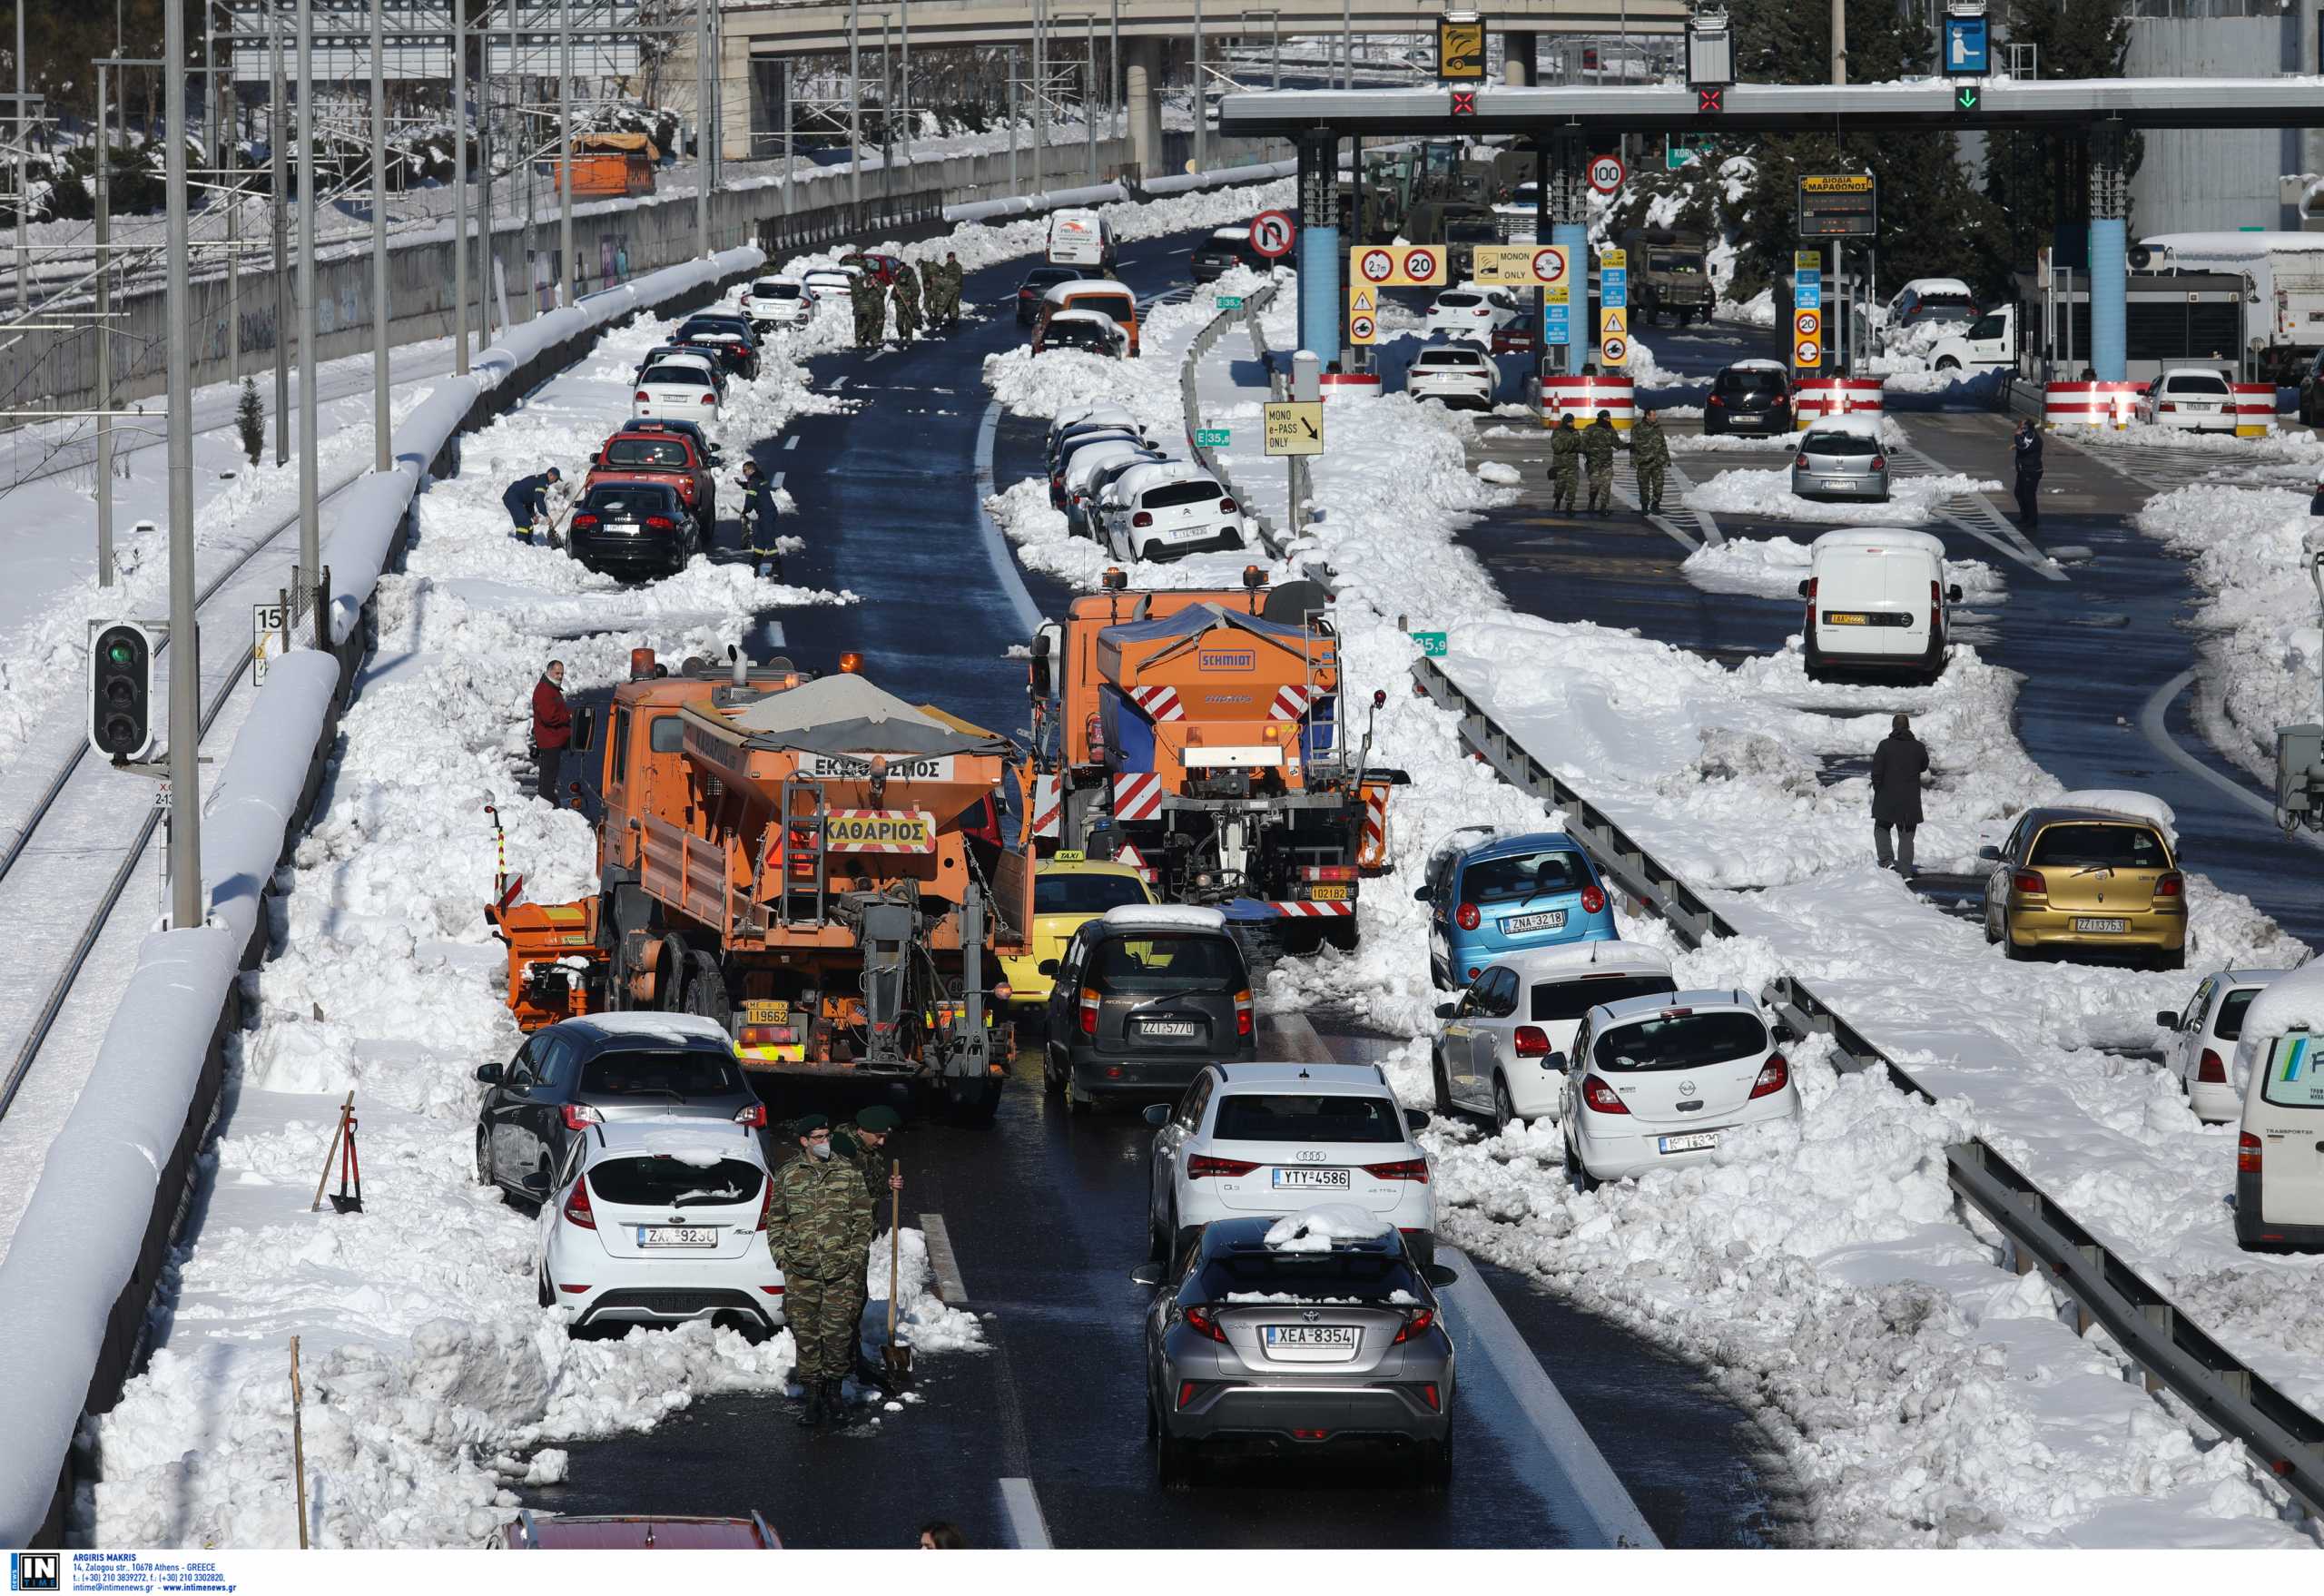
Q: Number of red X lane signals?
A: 2